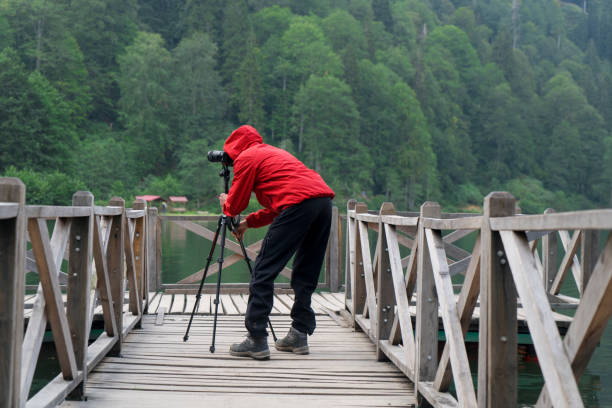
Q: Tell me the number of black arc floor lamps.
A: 0